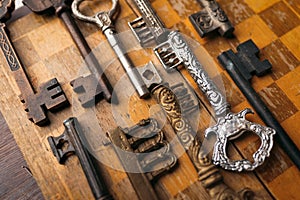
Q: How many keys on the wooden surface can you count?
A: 10